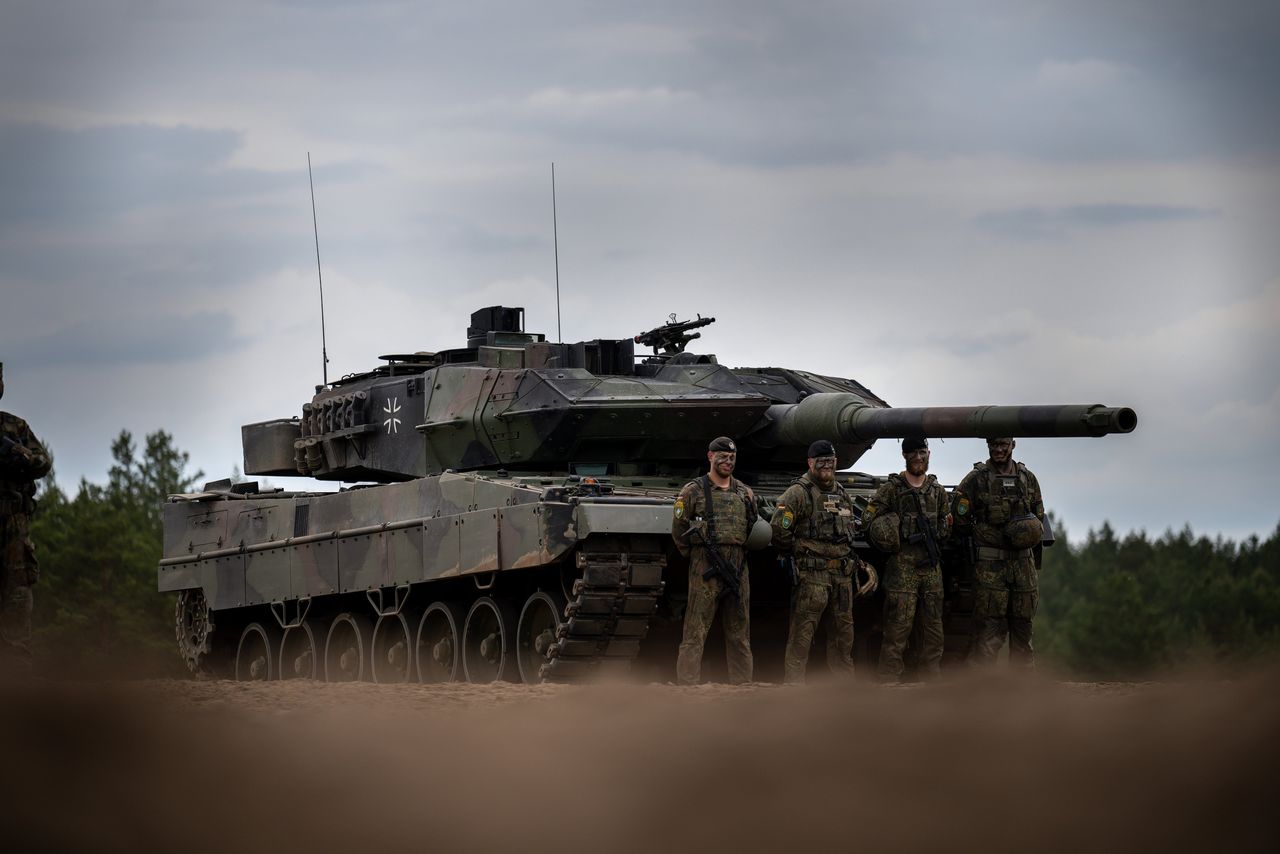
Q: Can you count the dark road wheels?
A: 7